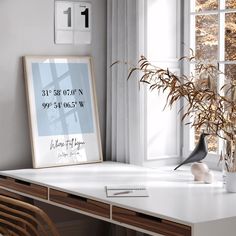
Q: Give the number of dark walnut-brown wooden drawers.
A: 3